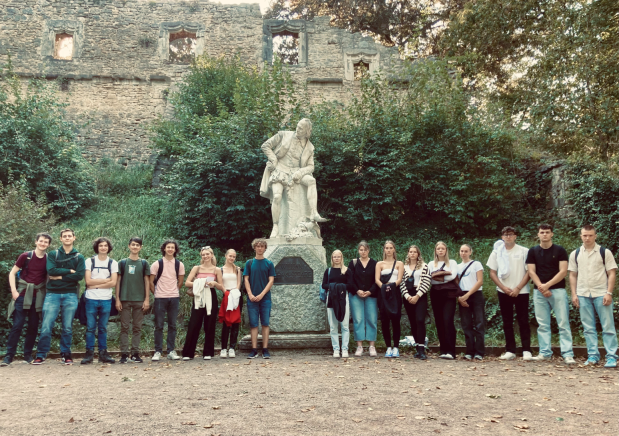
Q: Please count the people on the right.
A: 9